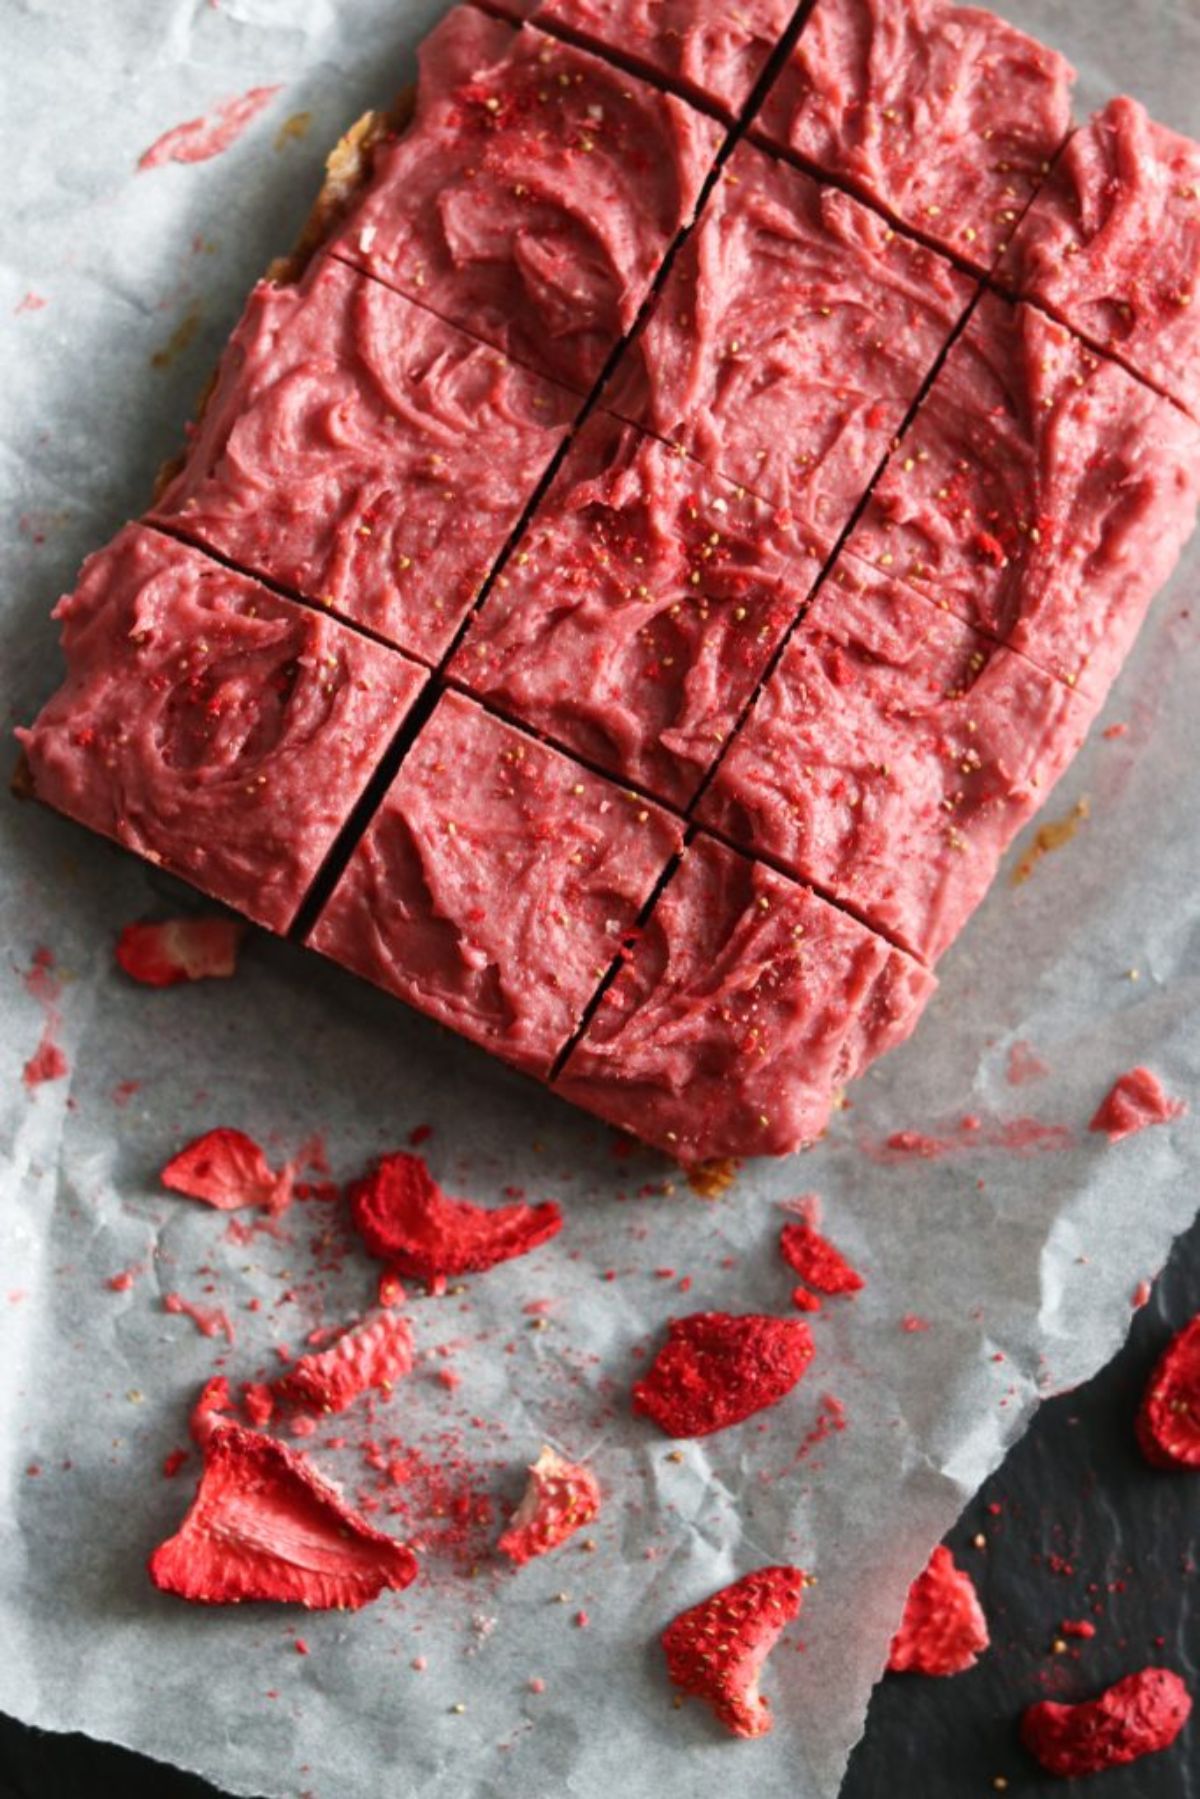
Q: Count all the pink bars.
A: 12